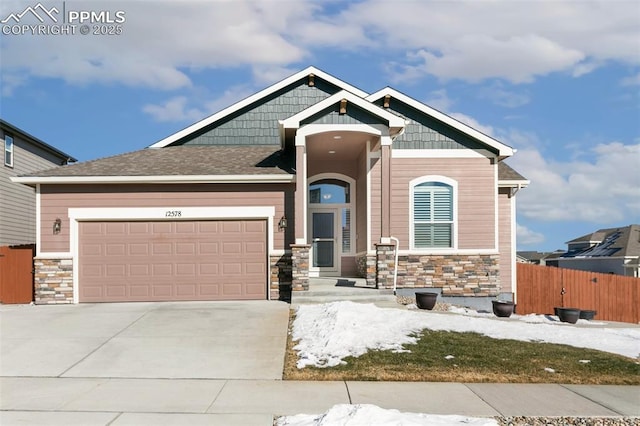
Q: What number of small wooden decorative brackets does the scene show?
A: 3